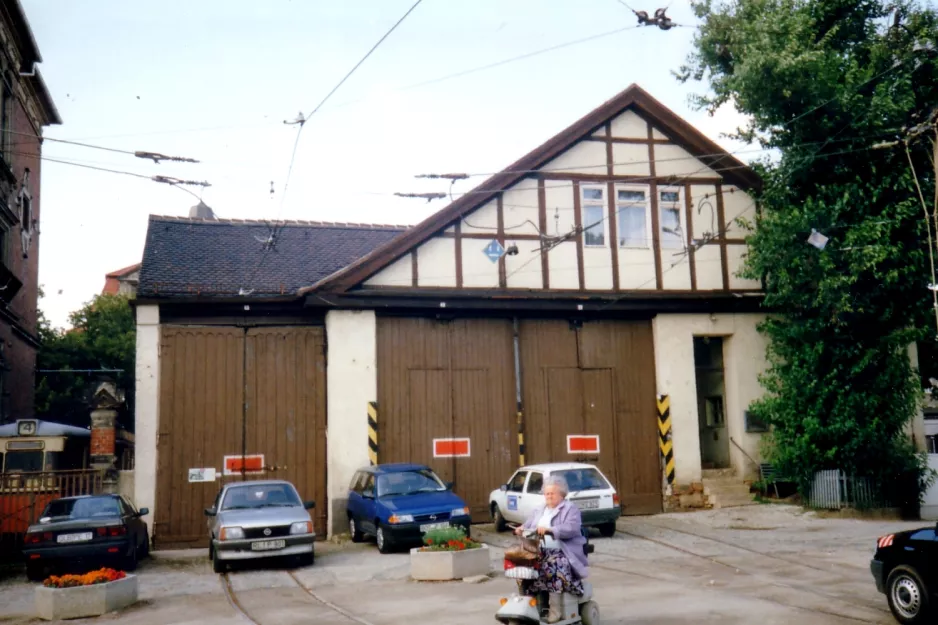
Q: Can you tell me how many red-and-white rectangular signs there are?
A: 3